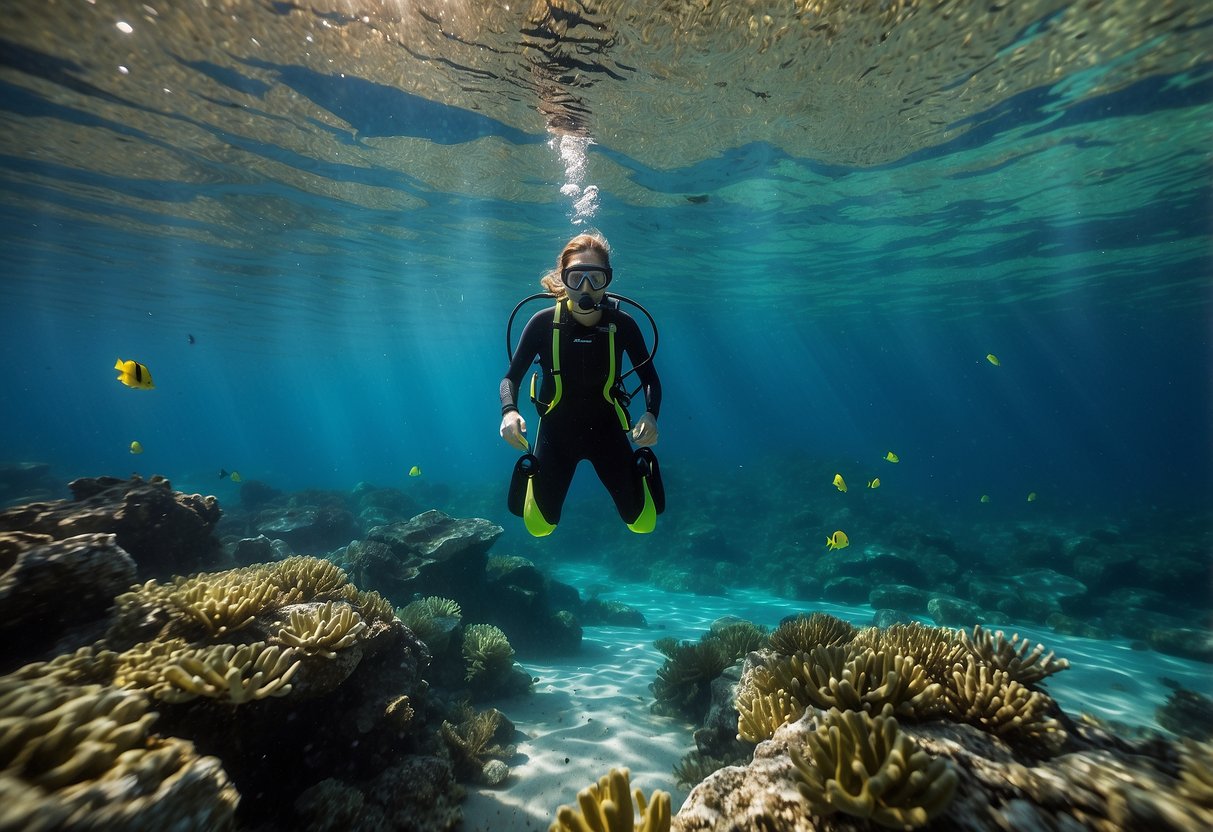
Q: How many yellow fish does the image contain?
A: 11